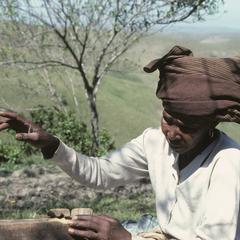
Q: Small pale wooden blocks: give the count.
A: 2